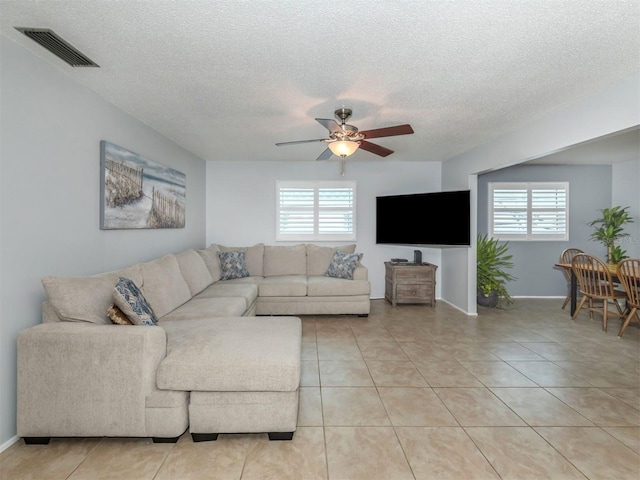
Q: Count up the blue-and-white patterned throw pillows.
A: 3